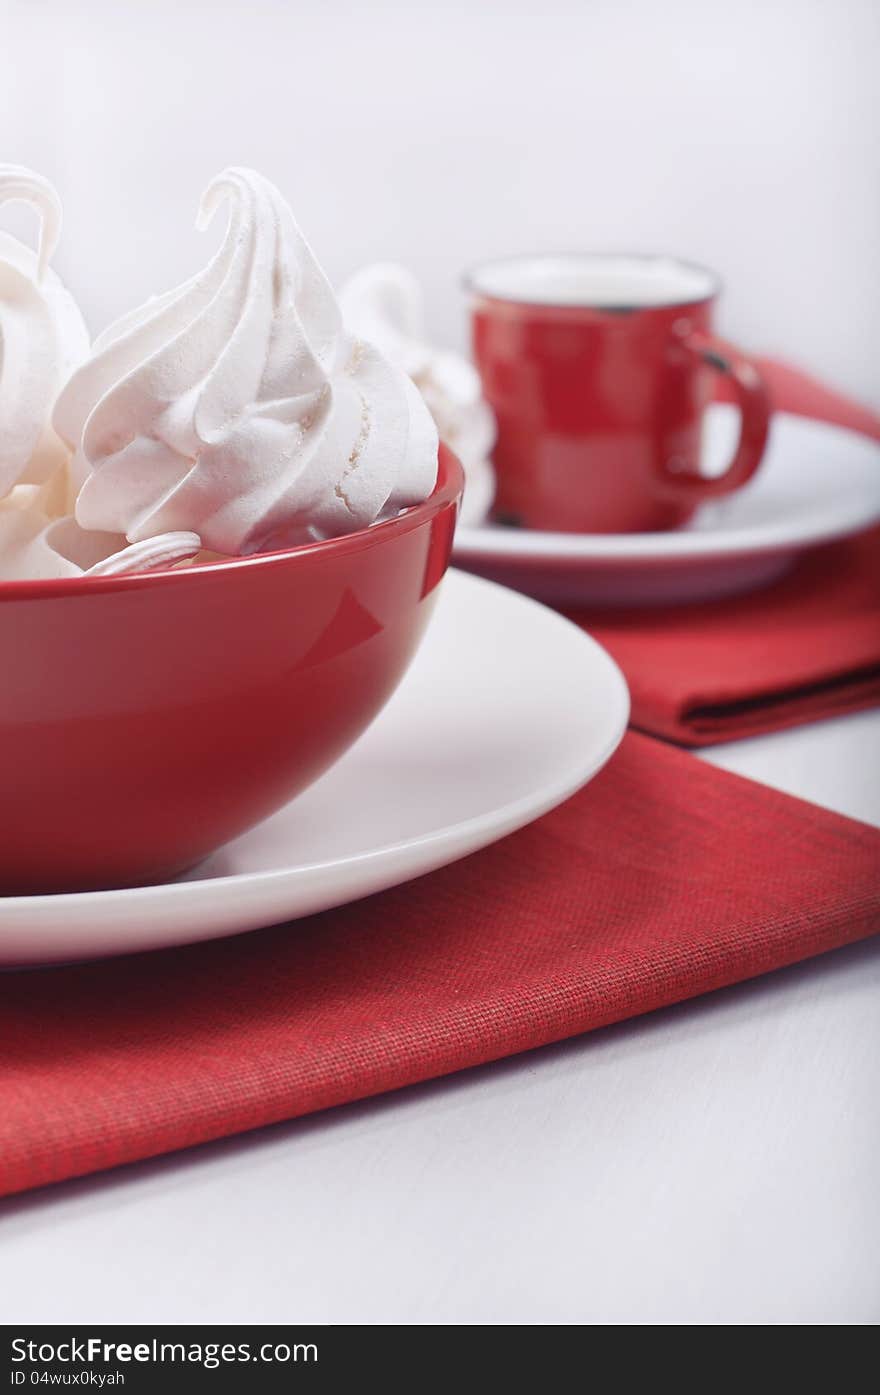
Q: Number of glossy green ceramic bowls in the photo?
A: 0